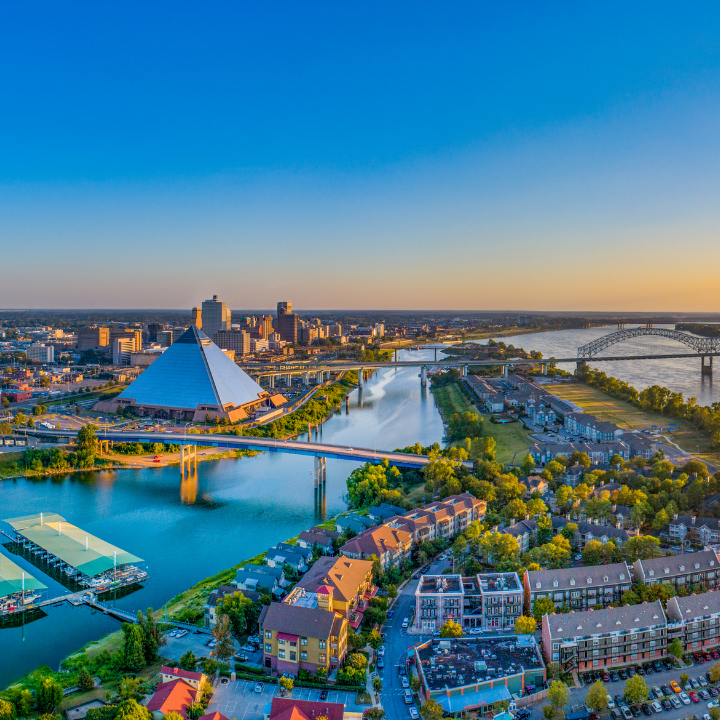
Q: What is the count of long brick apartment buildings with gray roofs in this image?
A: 4